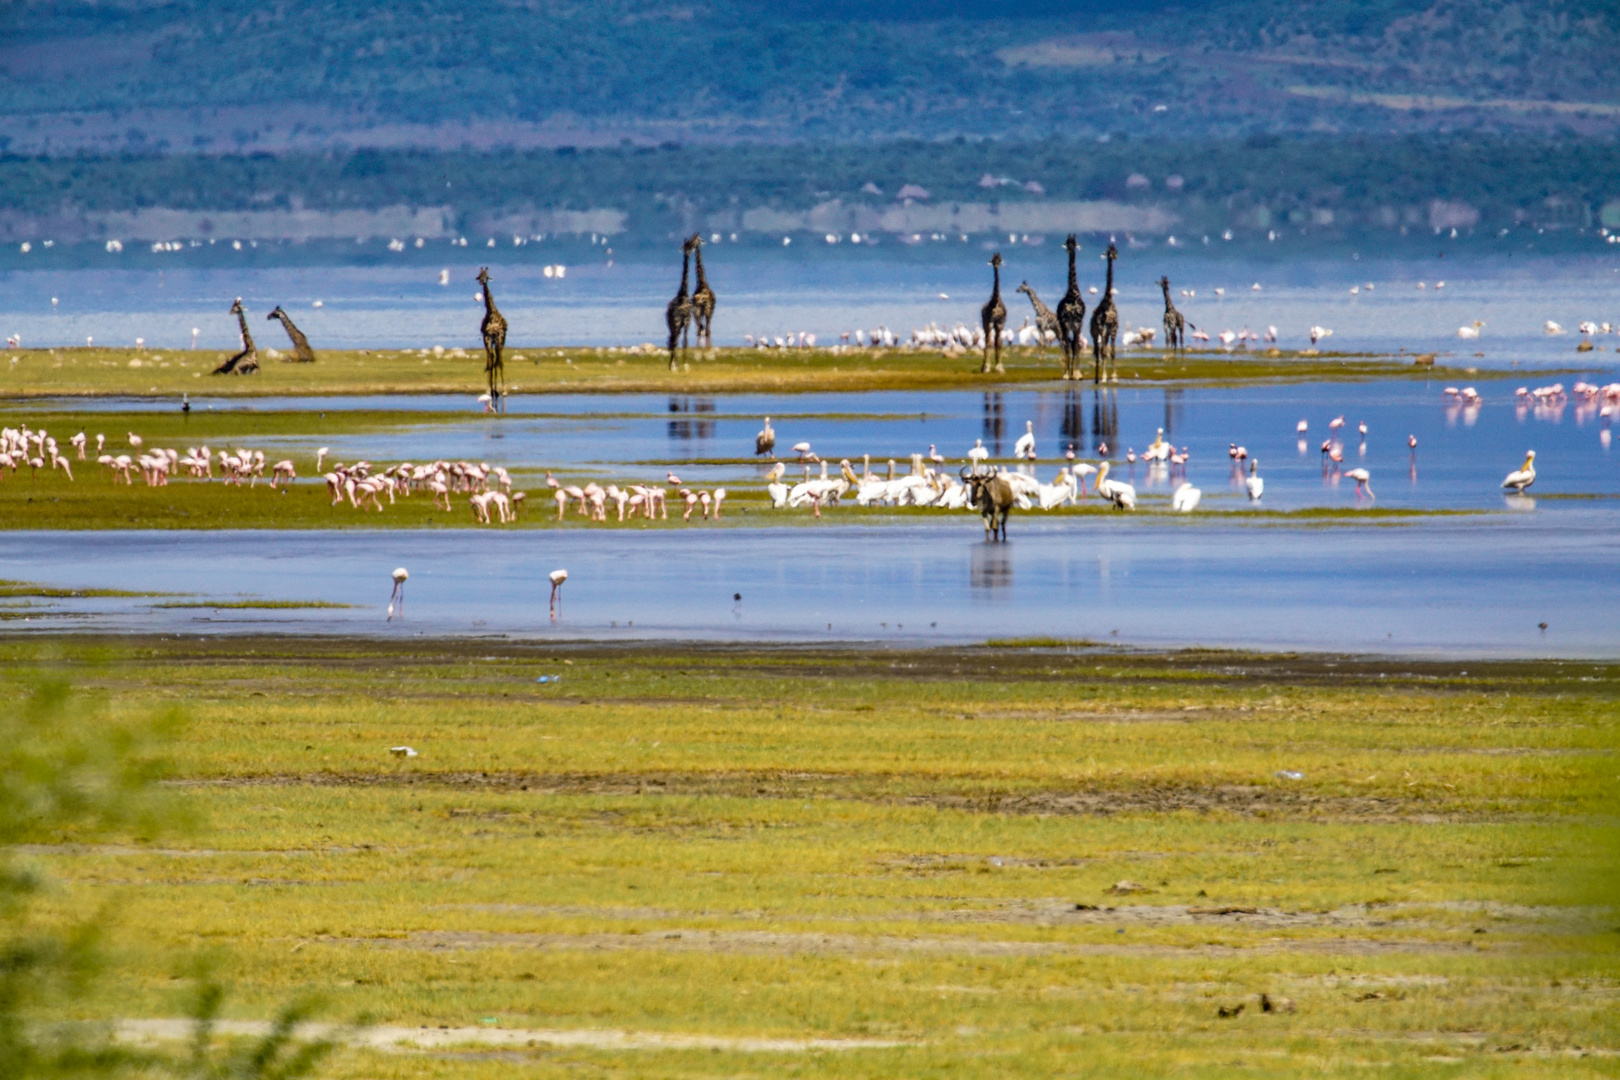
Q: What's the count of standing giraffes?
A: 8